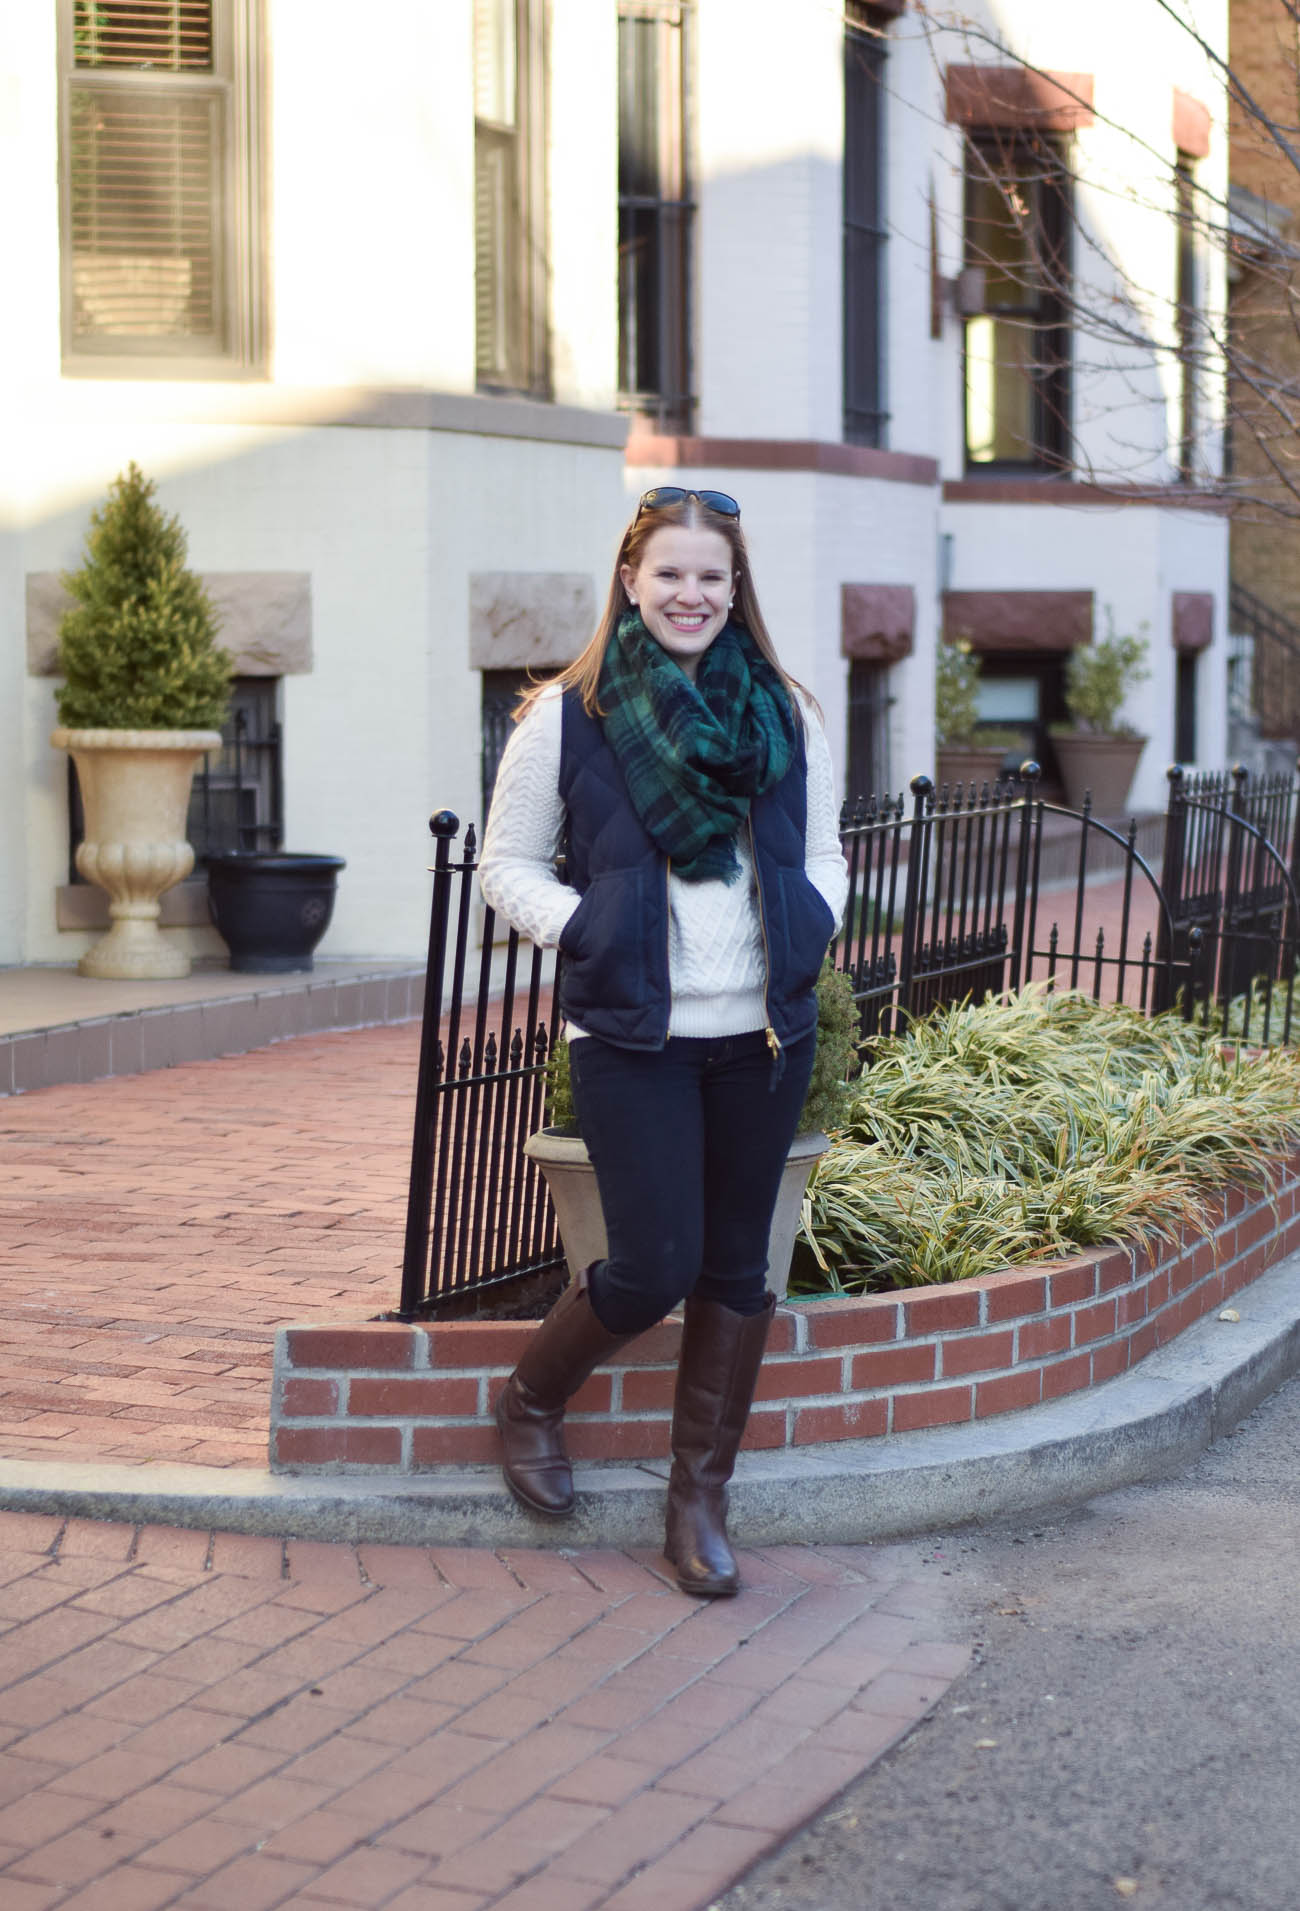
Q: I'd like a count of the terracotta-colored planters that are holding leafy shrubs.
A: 2